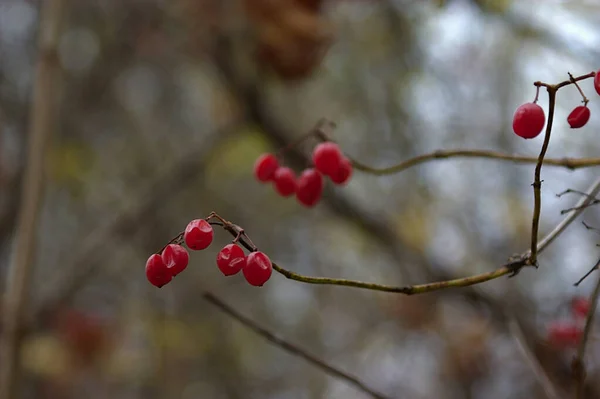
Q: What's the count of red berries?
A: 13